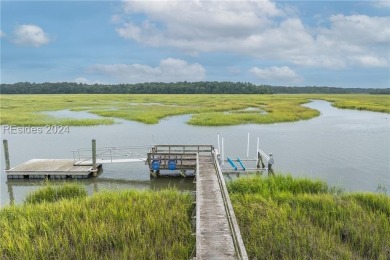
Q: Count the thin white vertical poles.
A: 4